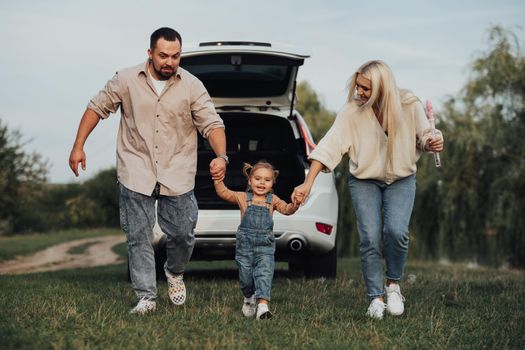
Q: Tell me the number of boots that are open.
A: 1